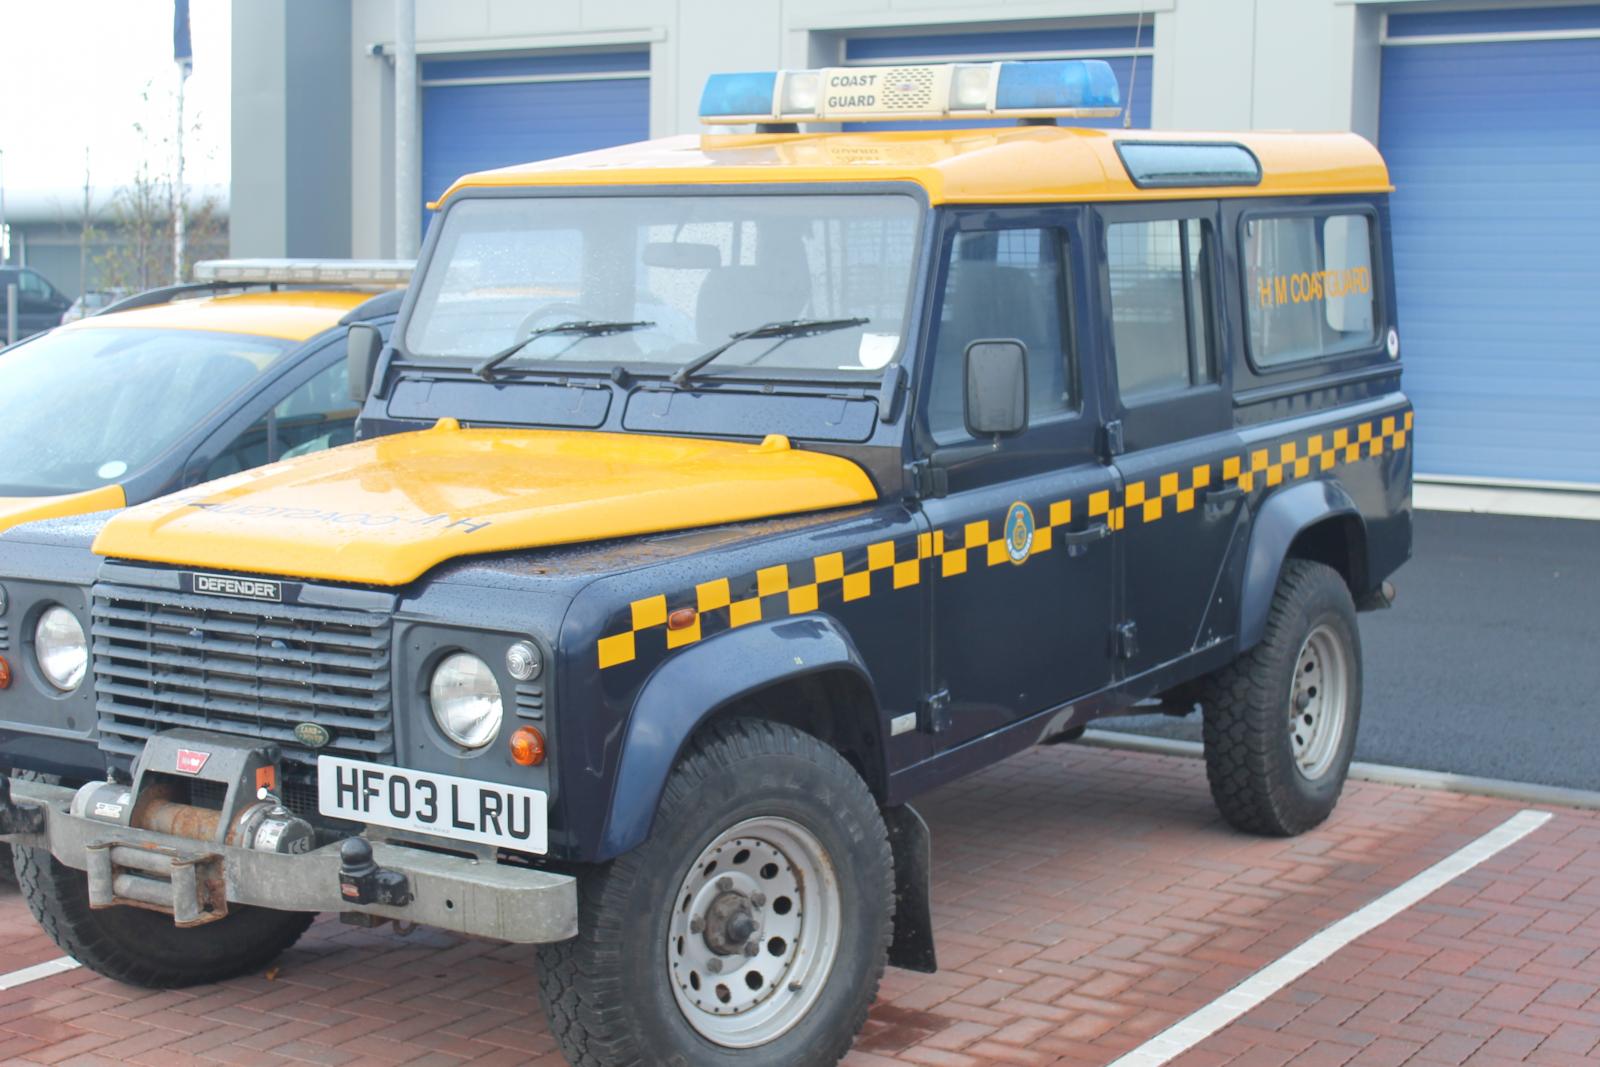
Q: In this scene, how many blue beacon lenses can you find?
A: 2